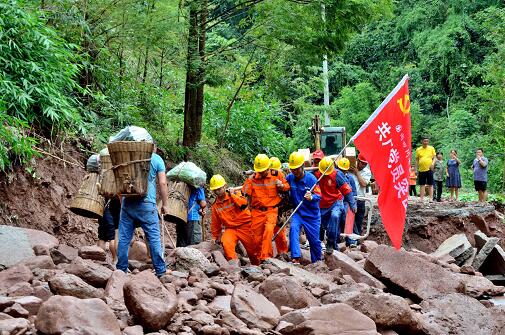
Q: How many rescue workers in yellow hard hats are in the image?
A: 6